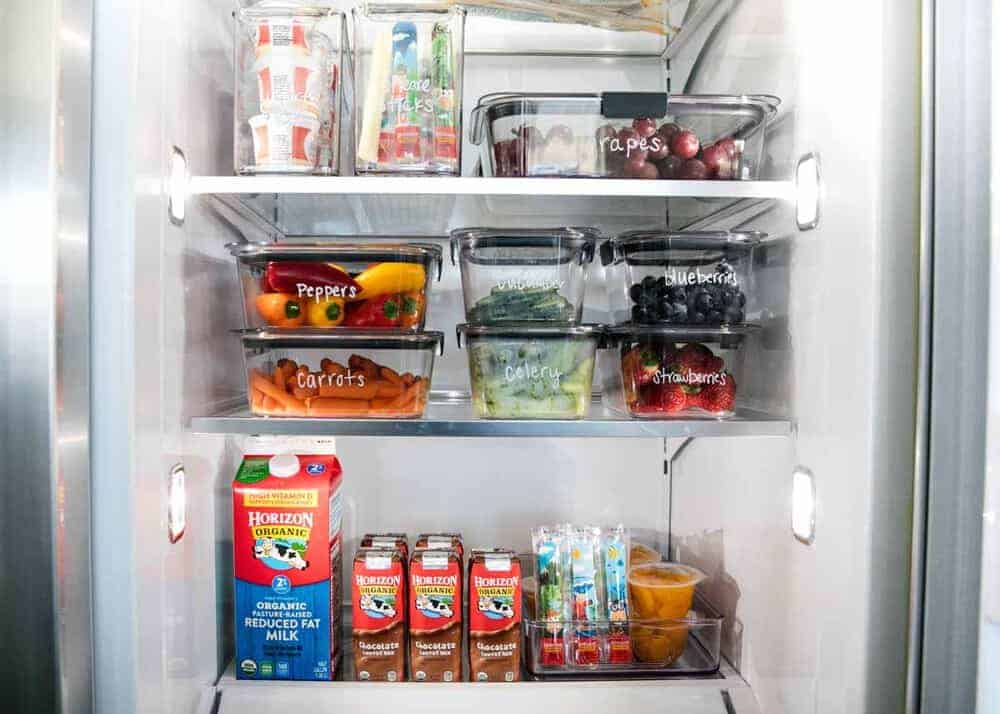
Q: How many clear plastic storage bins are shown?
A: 10